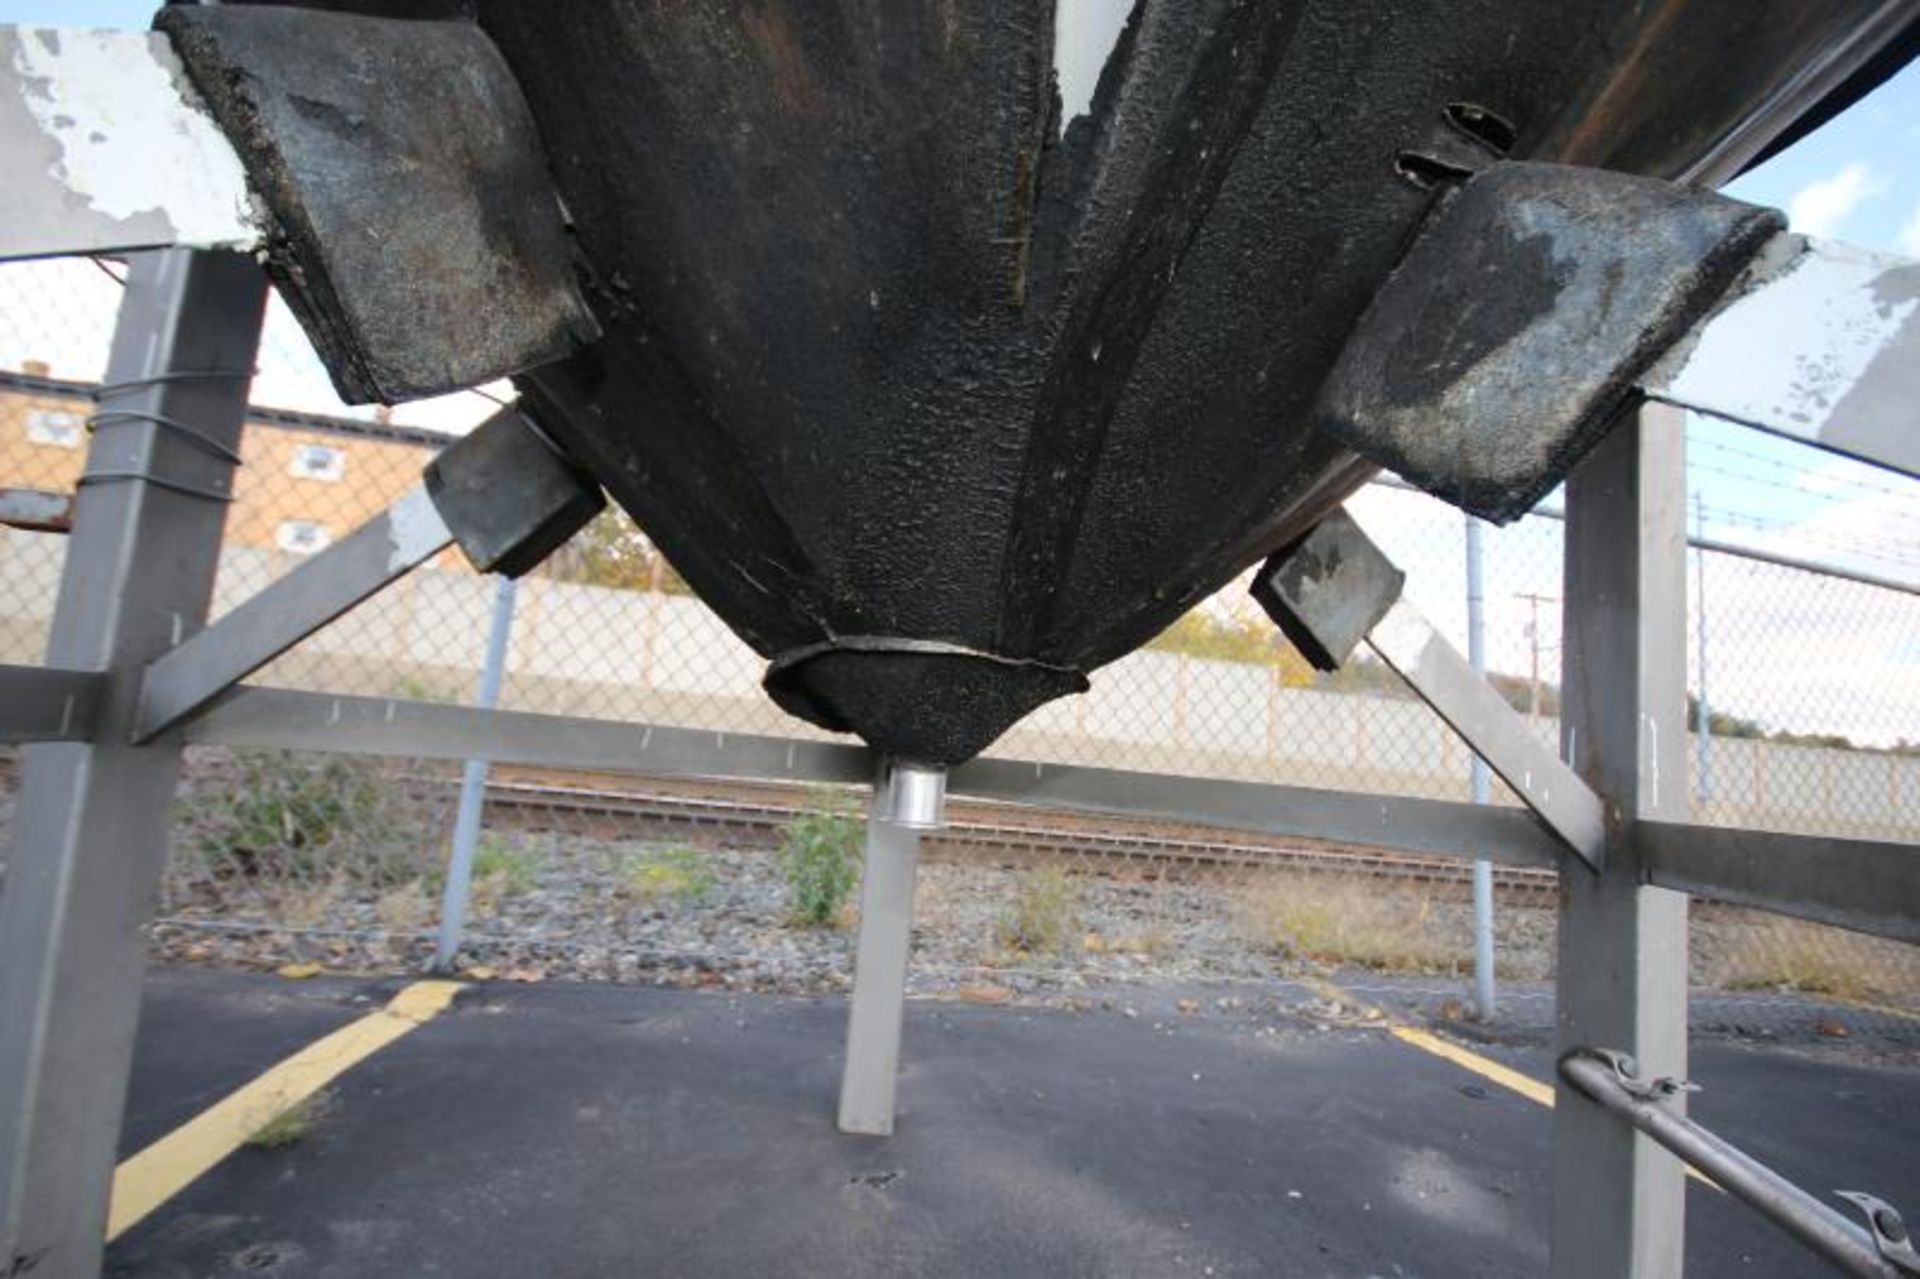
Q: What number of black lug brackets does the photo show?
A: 4